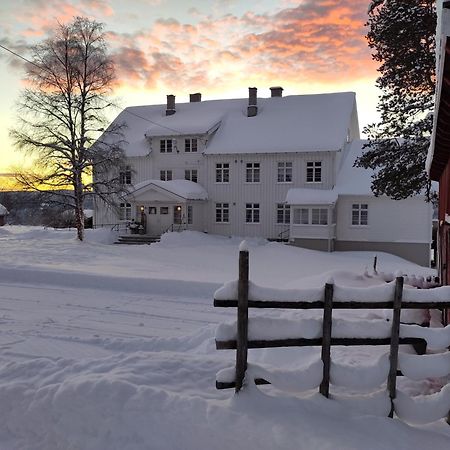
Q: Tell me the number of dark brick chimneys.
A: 4